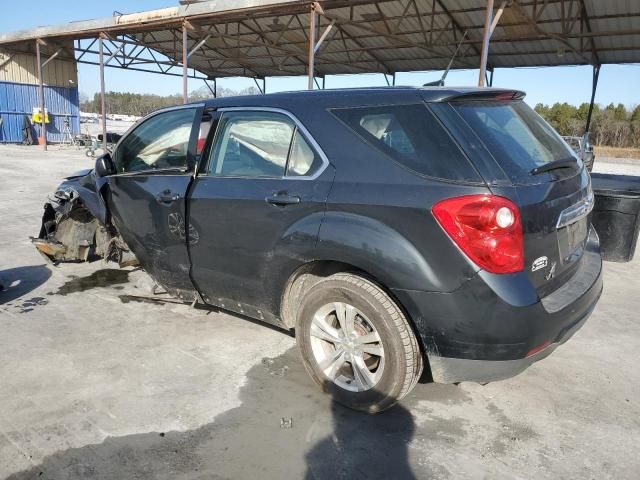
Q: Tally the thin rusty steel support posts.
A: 5